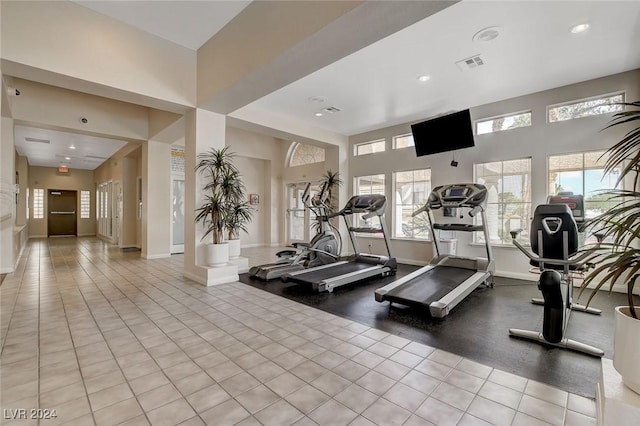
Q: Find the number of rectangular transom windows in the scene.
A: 4